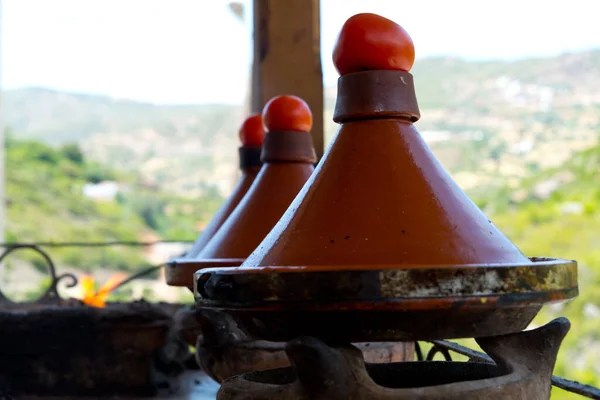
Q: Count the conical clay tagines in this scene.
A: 3